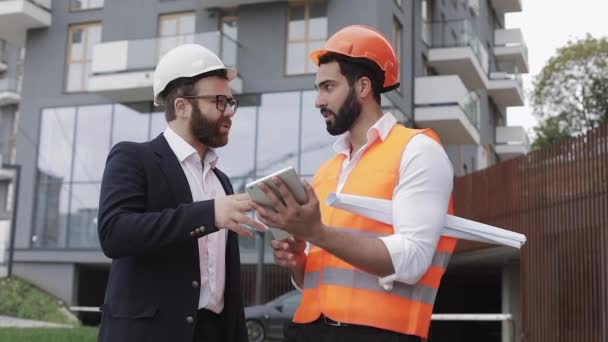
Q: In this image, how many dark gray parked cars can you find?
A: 1